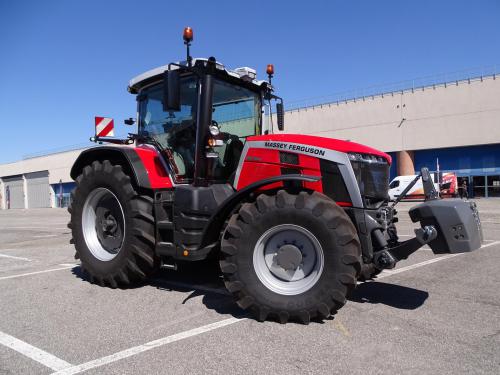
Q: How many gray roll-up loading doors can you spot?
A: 2